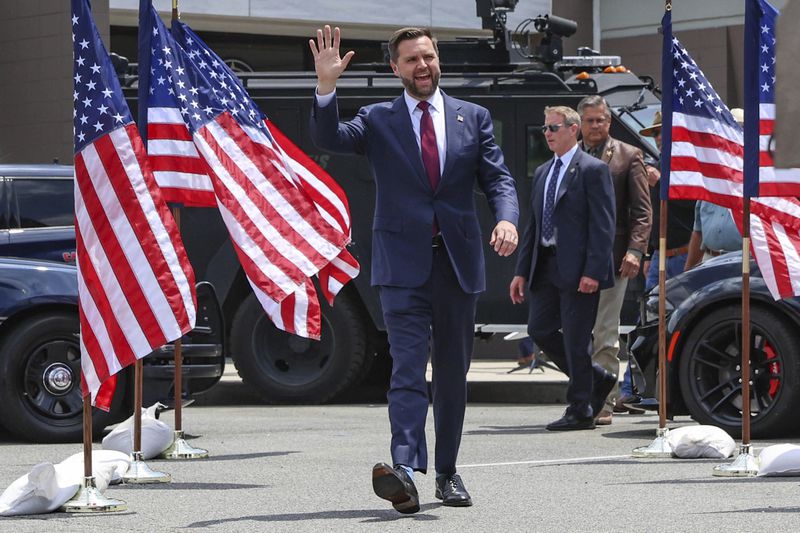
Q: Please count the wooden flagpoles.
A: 5